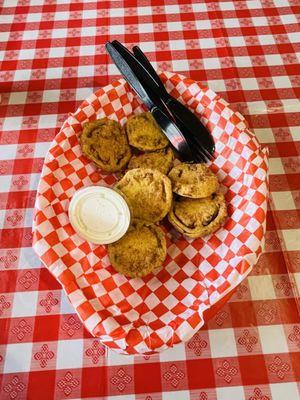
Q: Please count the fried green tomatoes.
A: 7